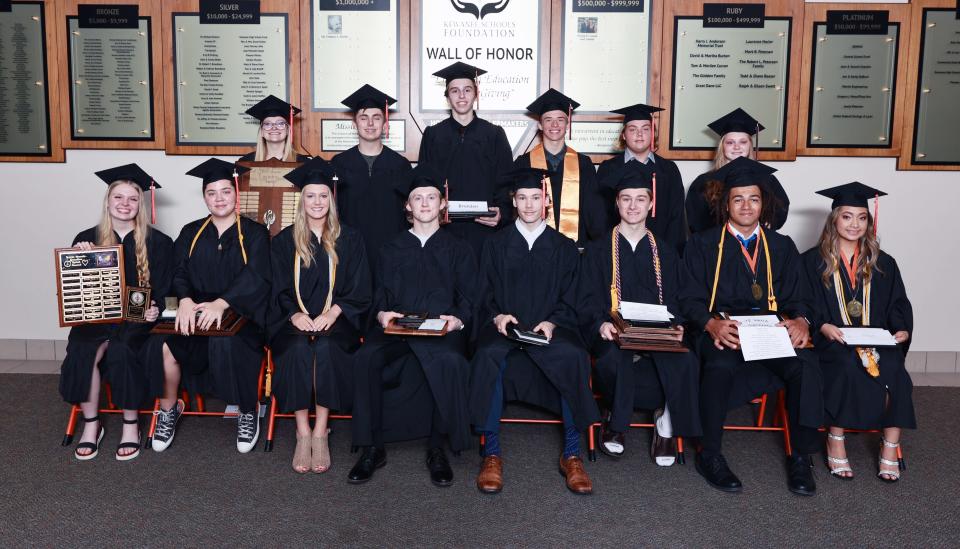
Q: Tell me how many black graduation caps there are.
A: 14